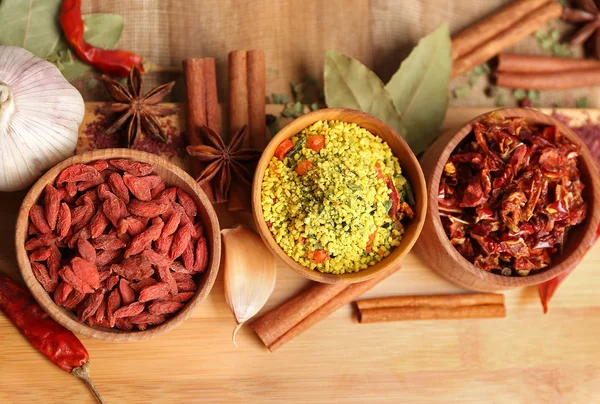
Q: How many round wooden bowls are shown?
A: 3